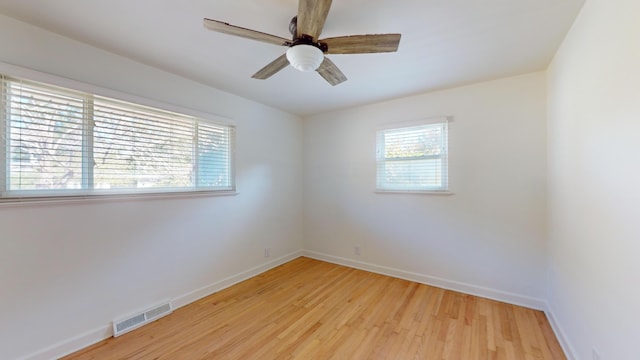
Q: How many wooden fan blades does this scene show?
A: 5